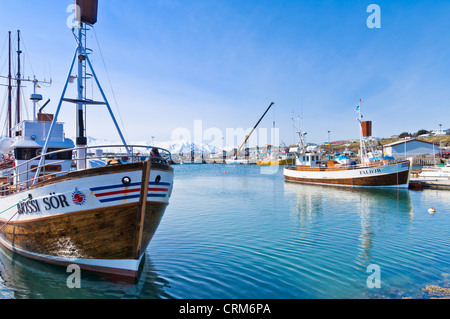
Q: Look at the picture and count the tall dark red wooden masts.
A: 2